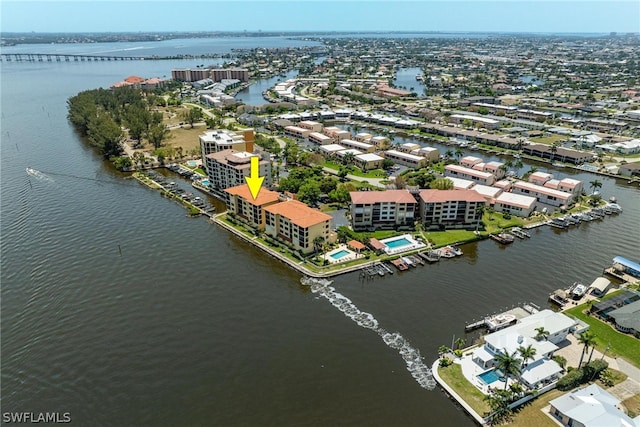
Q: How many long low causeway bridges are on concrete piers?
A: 1